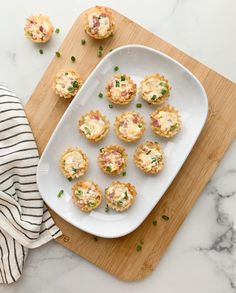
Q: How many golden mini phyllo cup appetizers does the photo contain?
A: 13